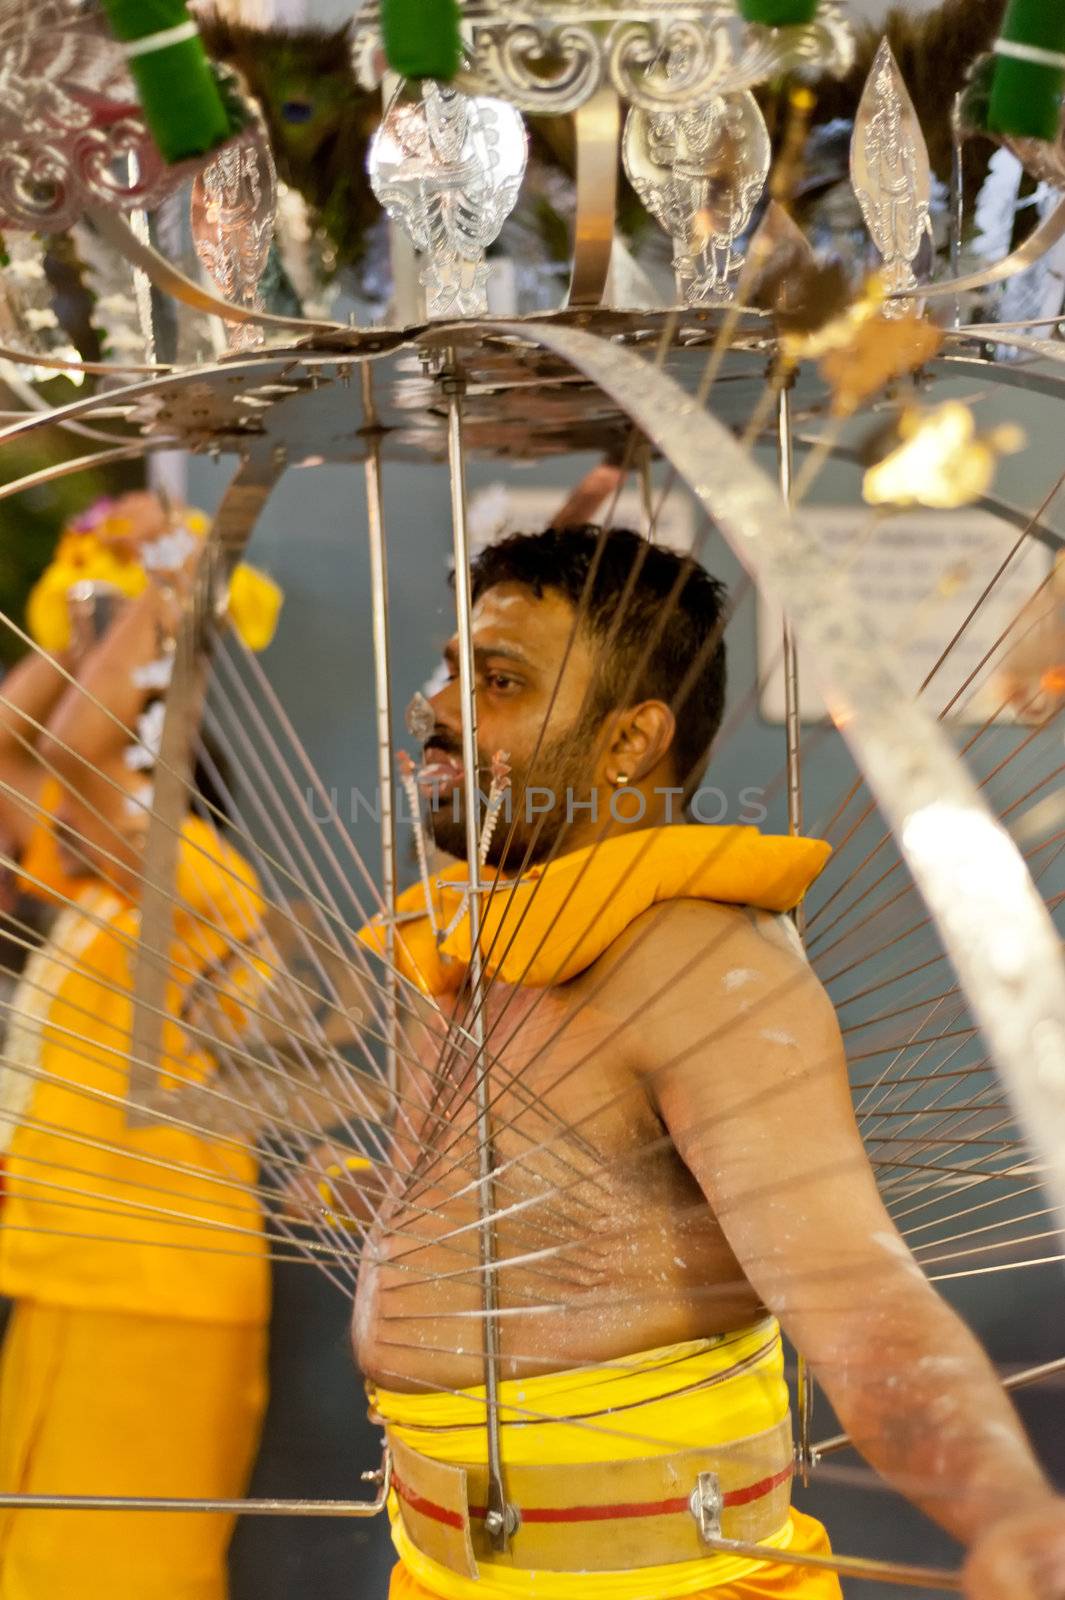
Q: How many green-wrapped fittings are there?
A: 4